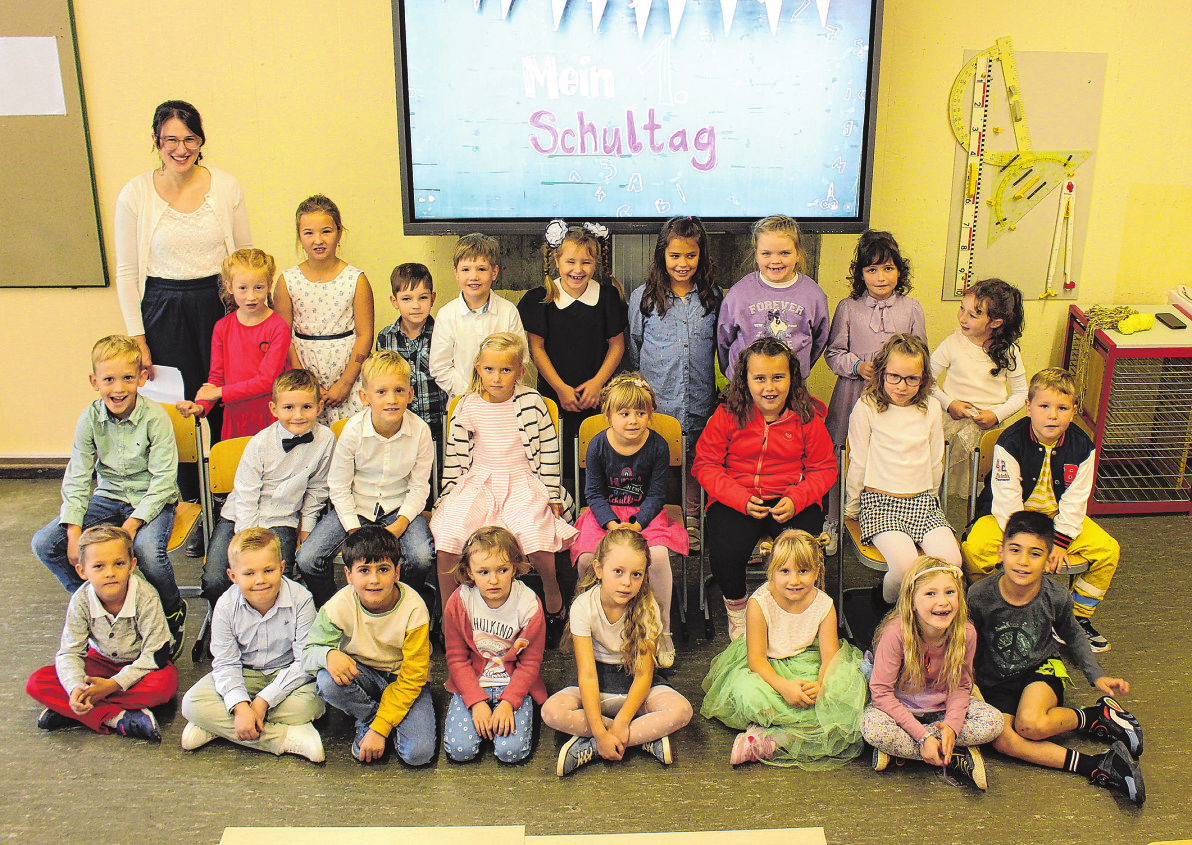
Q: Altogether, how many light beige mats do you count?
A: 2